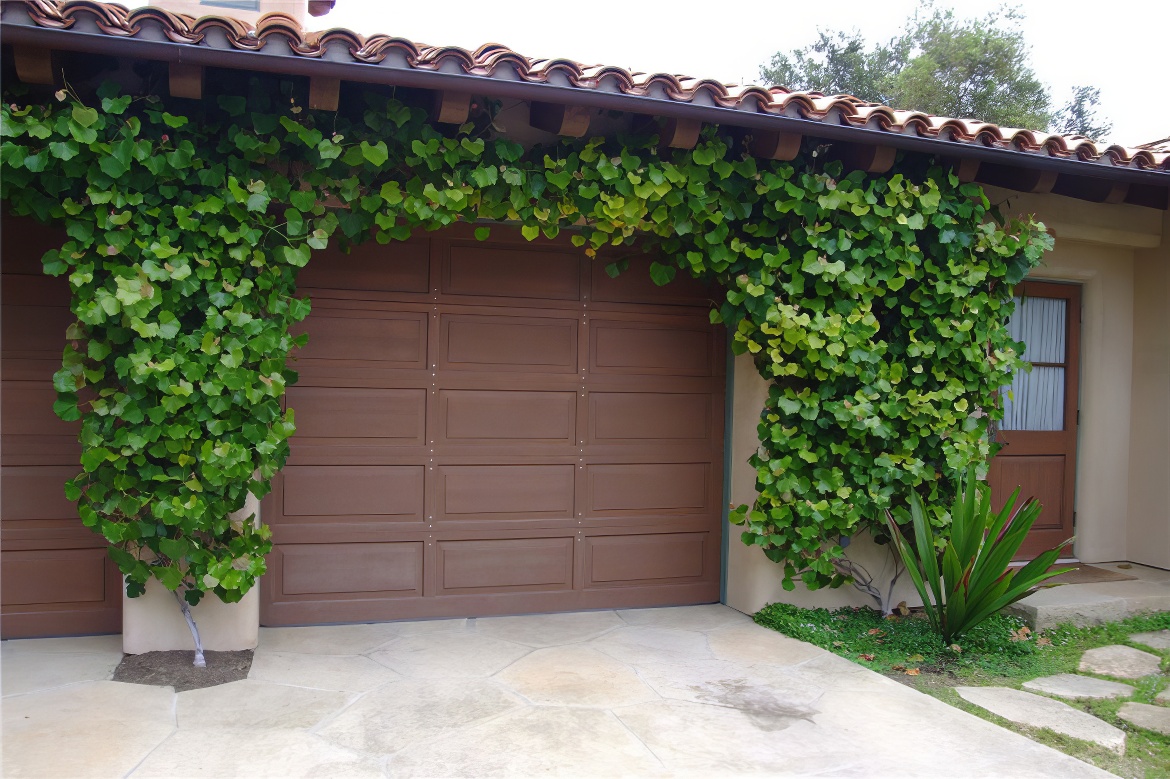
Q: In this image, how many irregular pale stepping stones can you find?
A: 6